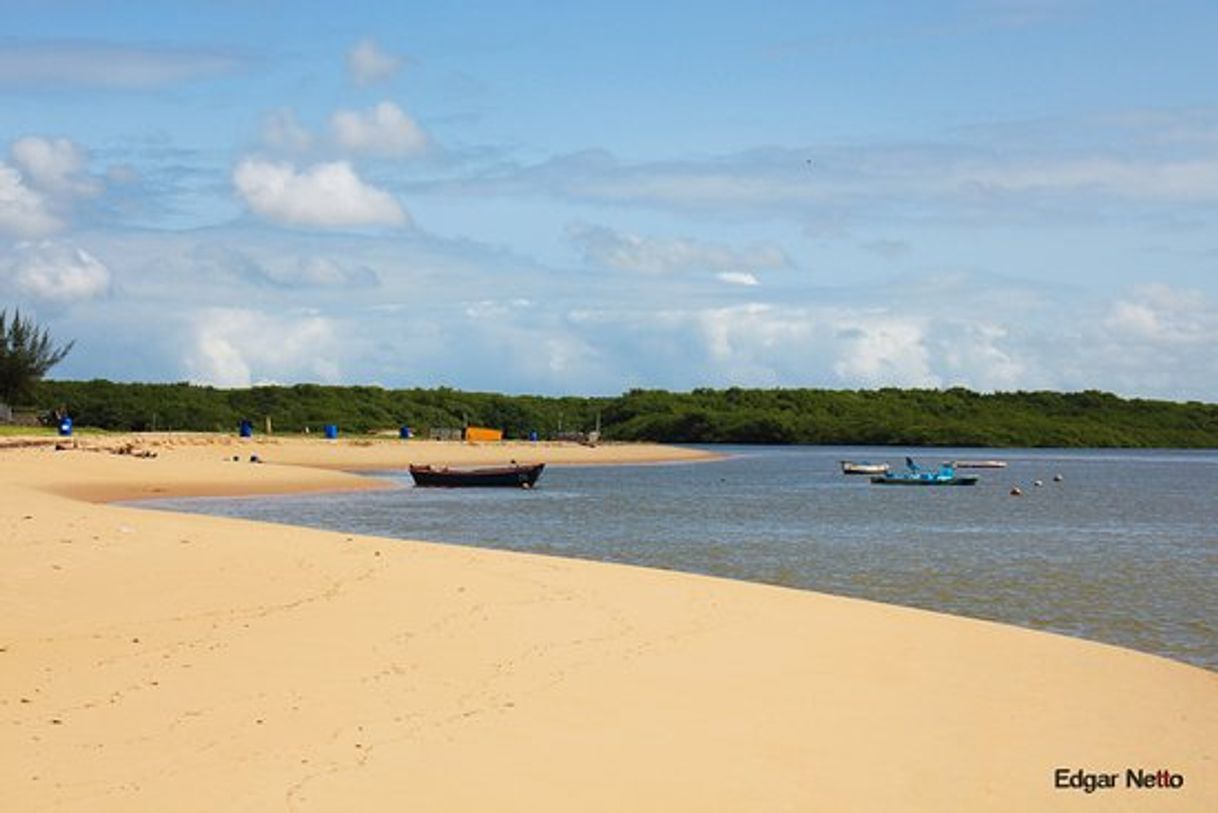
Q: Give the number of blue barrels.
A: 5